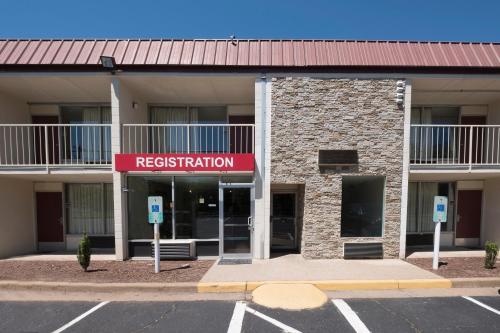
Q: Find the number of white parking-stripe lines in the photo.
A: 5